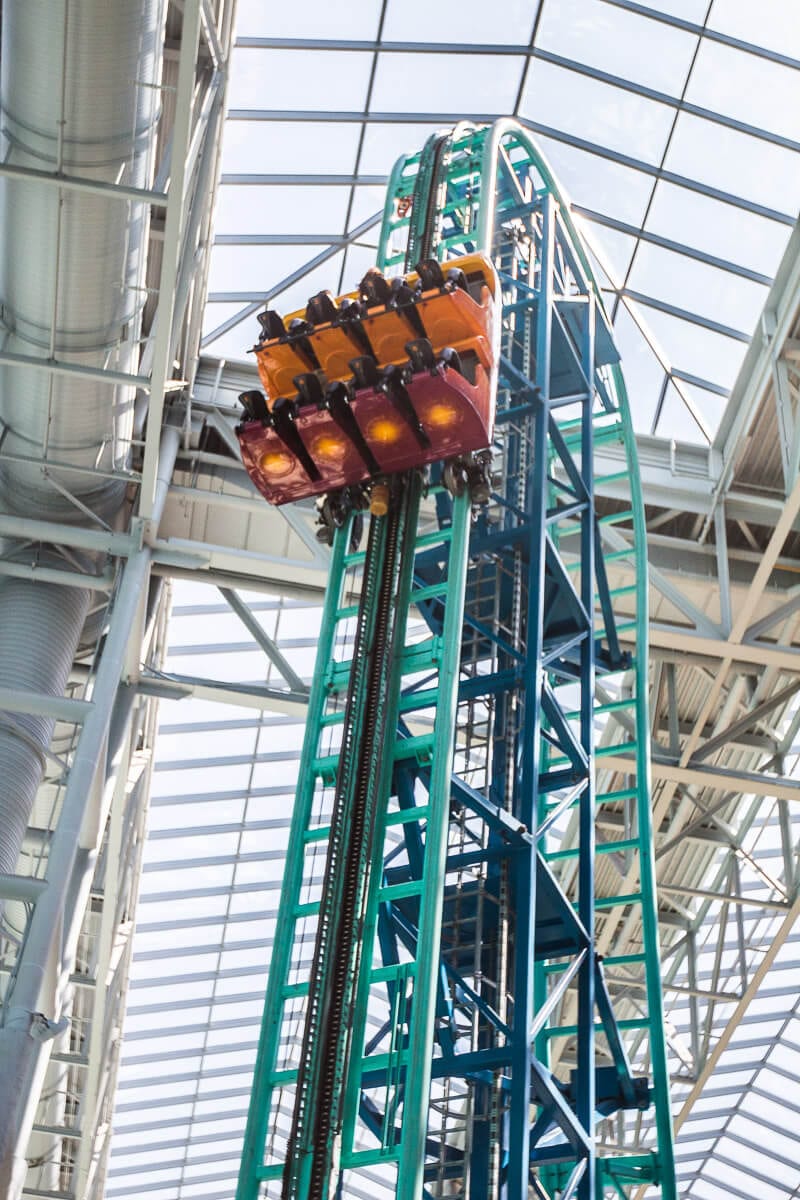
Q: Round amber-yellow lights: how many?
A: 4